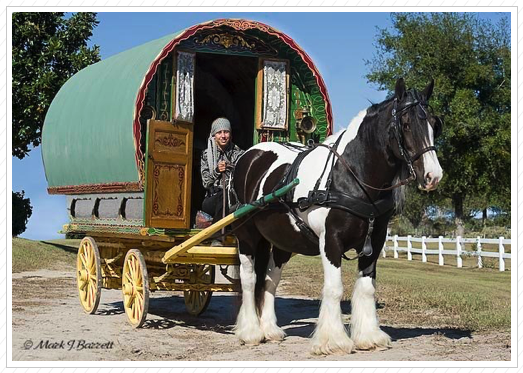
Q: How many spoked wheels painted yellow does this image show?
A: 3